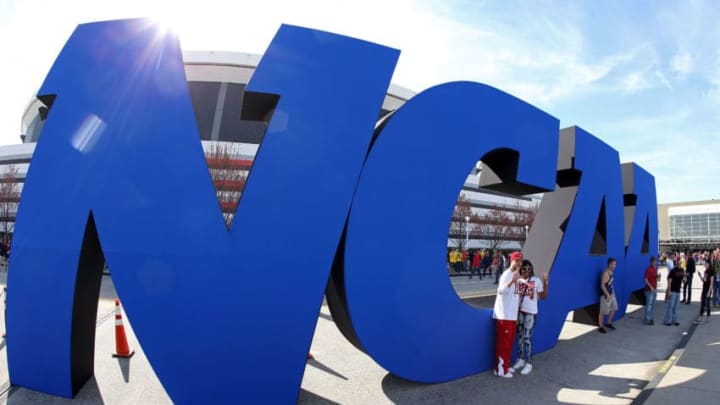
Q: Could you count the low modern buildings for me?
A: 1